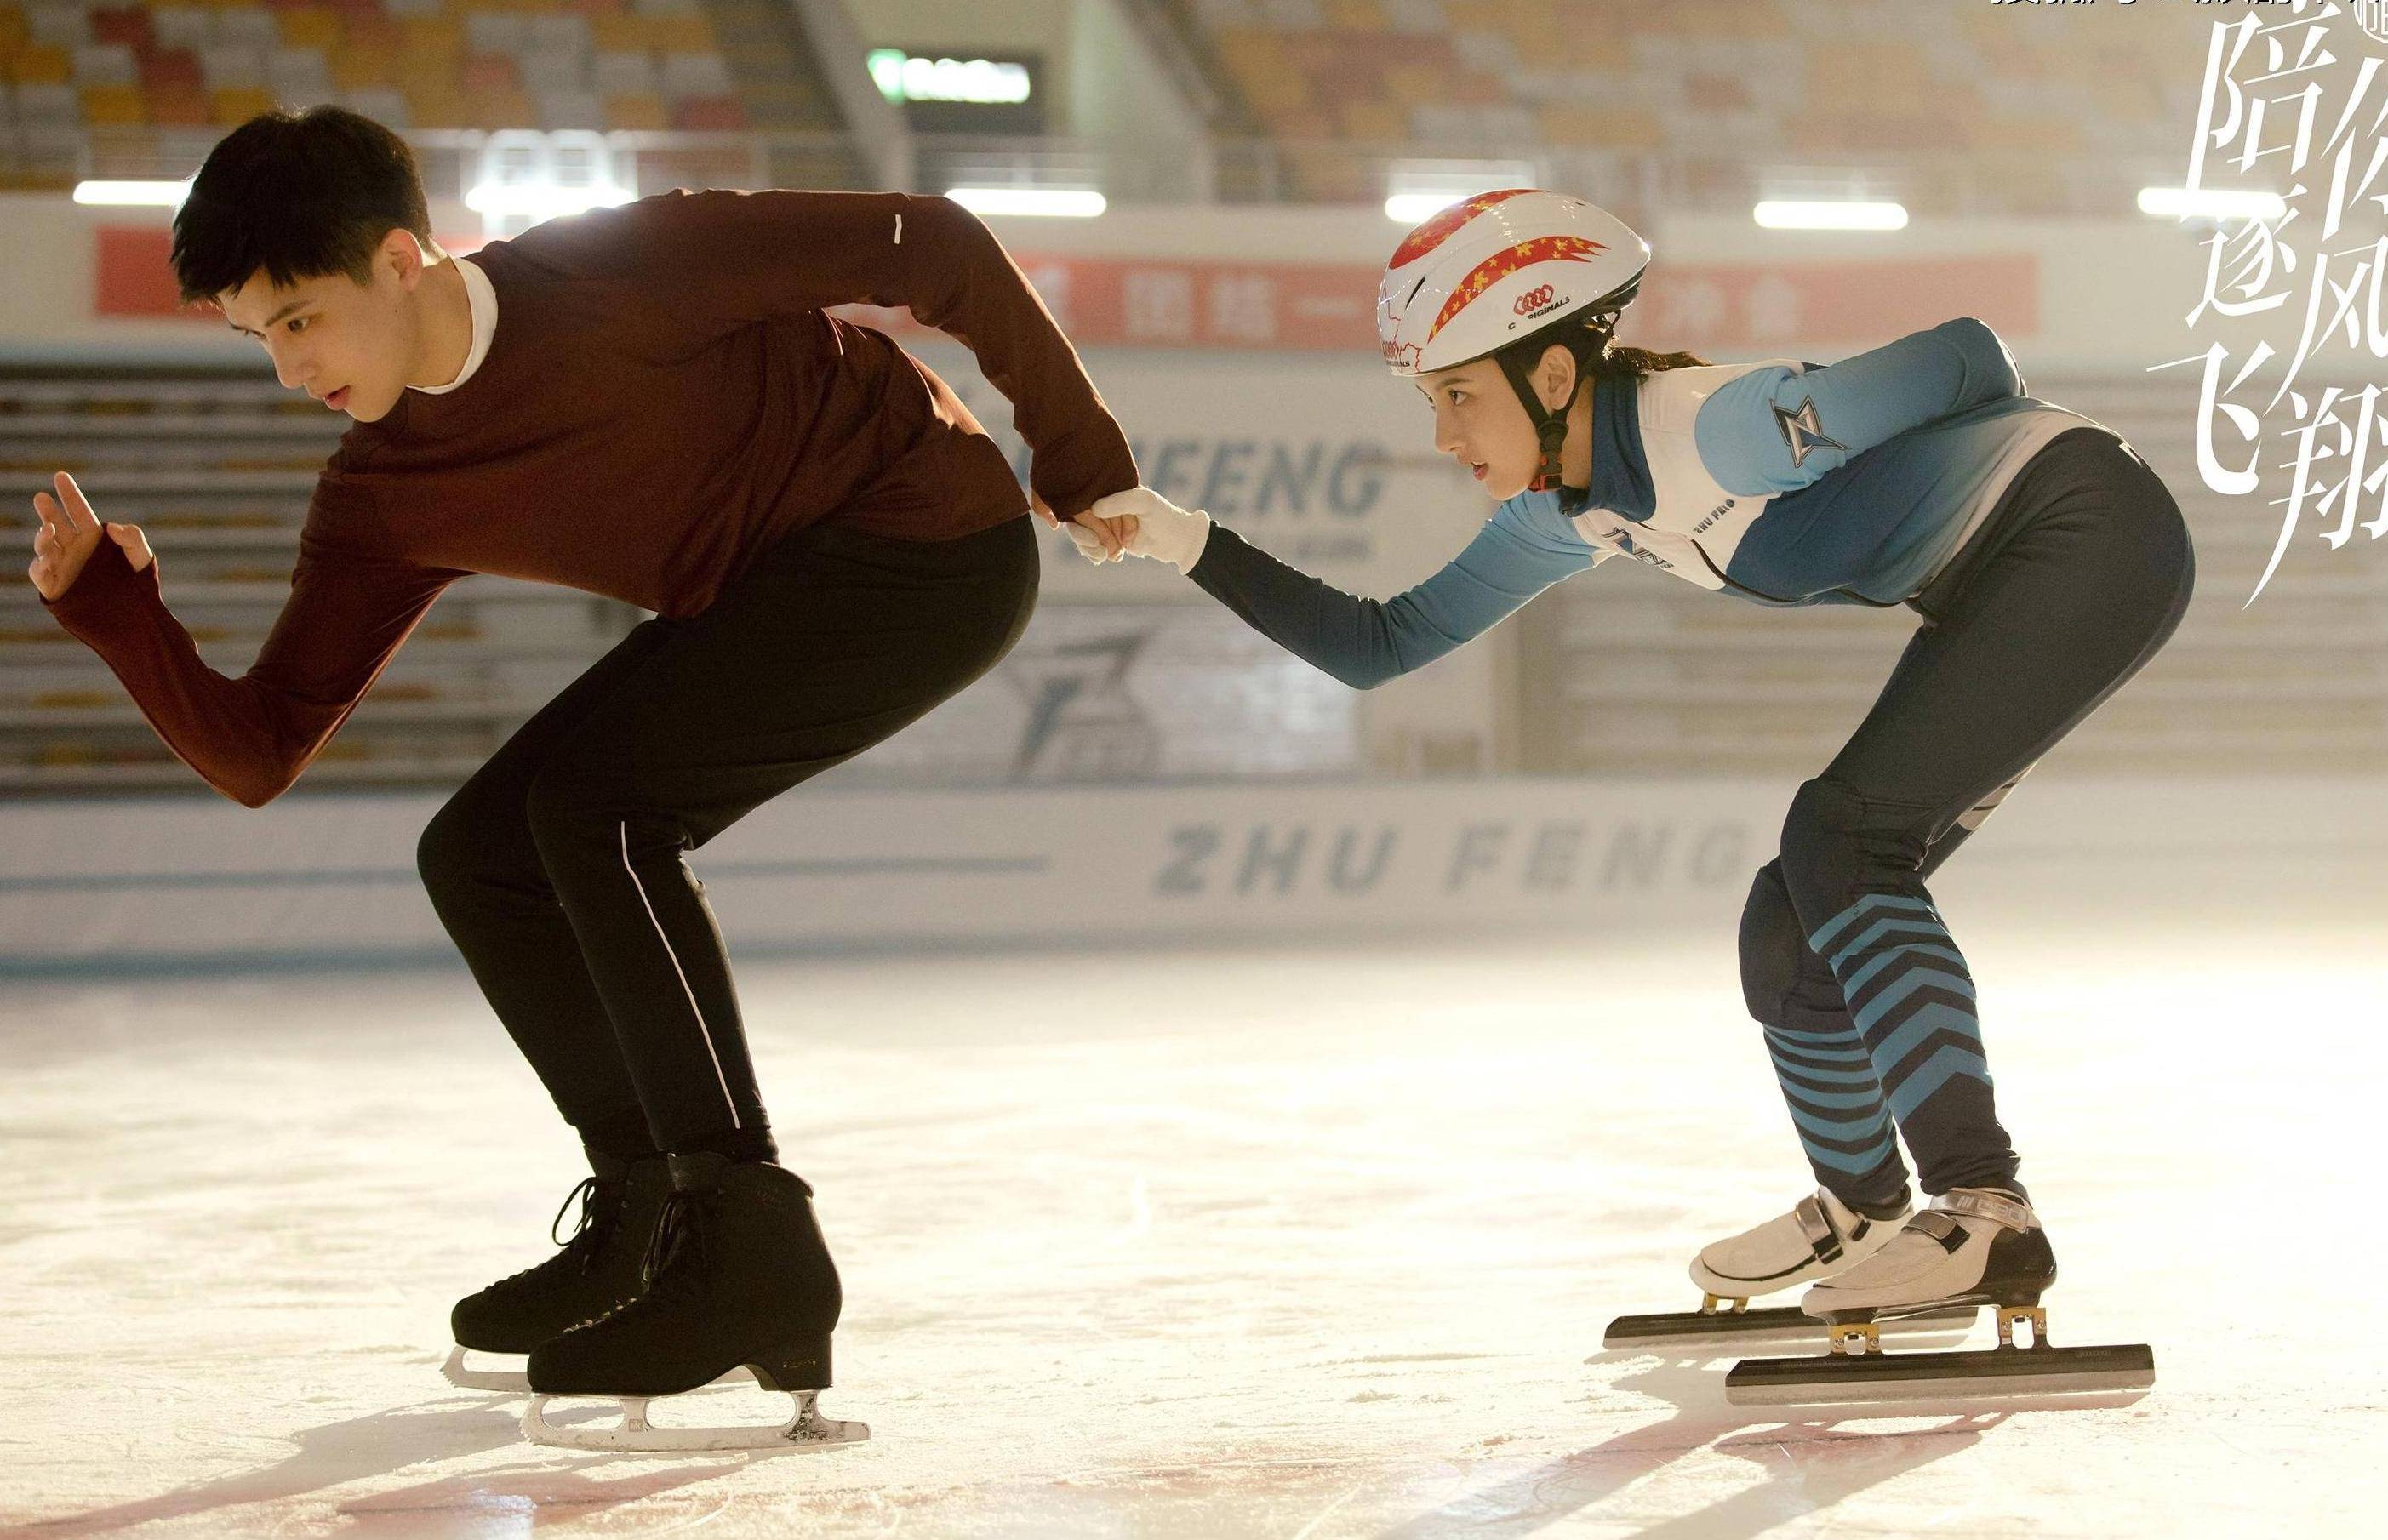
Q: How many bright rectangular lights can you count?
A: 6